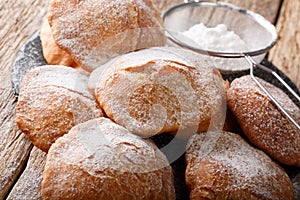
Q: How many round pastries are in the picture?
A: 6